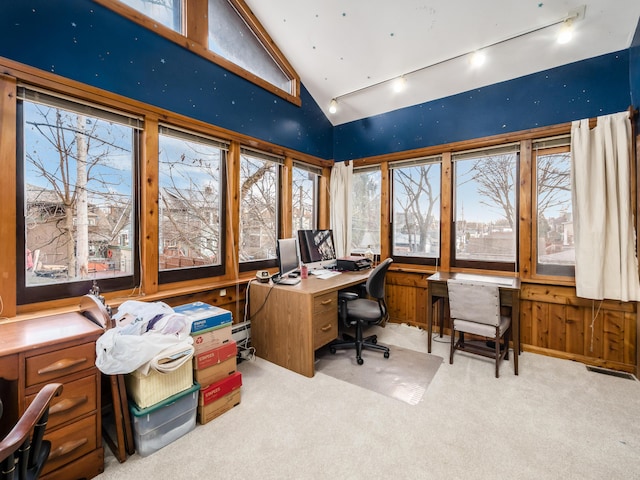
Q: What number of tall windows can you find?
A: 8